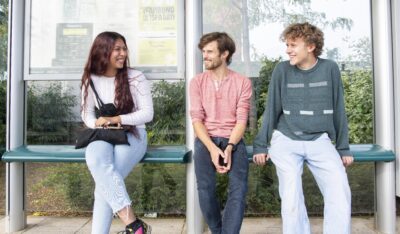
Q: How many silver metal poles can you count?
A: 3